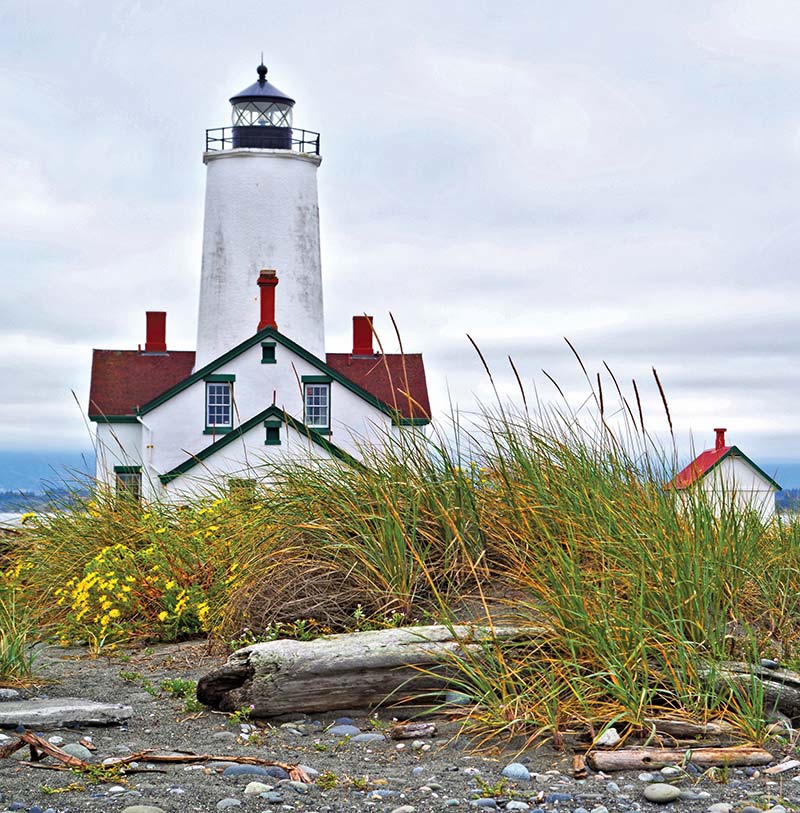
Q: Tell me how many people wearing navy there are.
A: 0